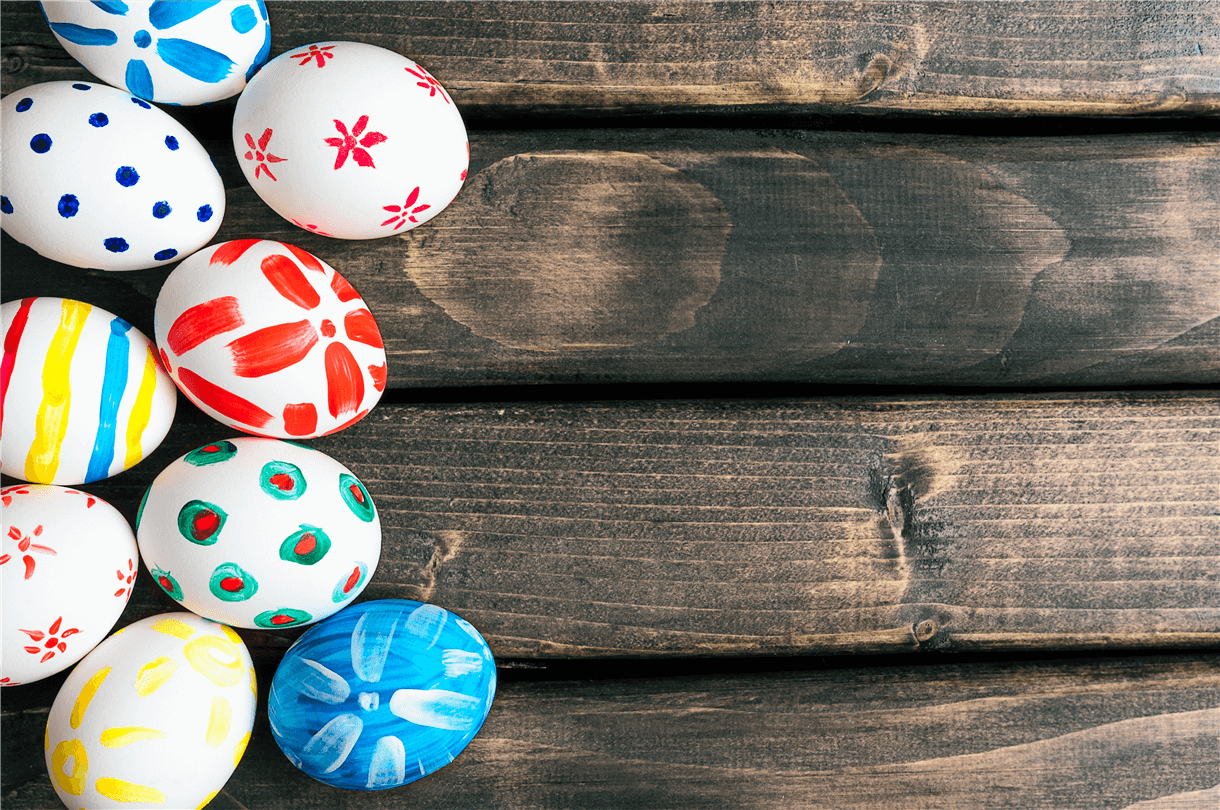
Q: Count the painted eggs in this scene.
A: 9